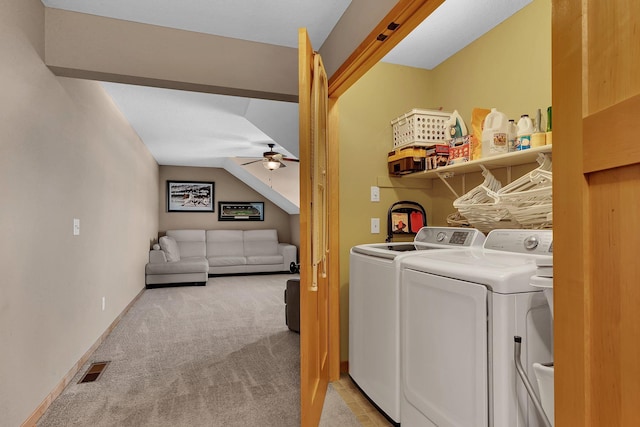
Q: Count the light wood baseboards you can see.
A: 1